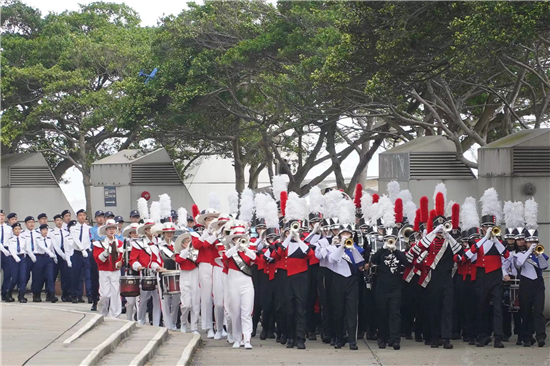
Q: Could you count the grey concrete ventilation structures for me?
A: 4